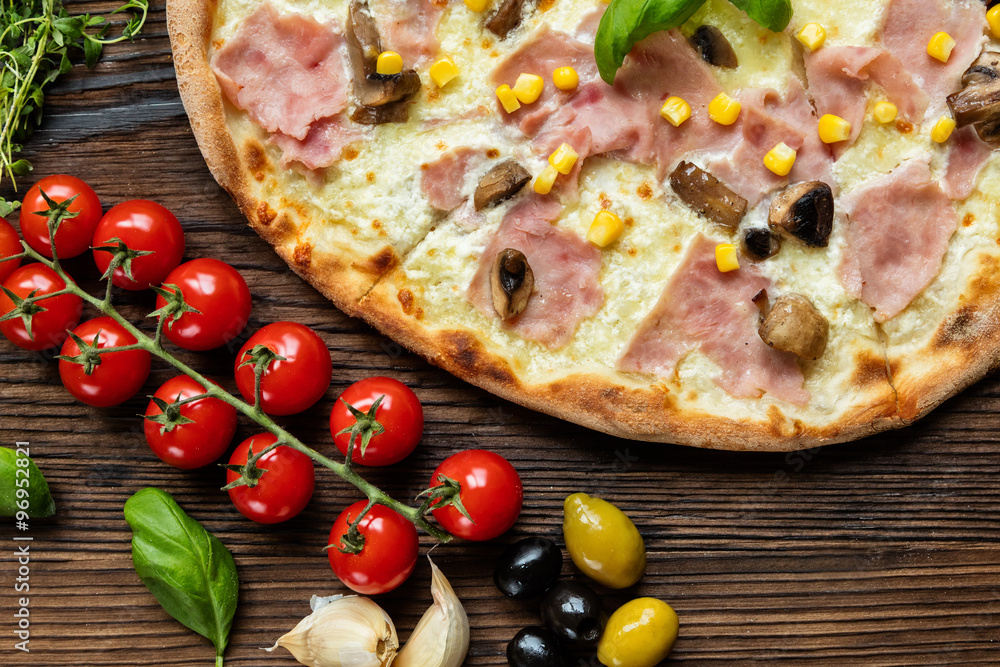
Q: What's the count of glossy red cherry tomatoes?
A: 12